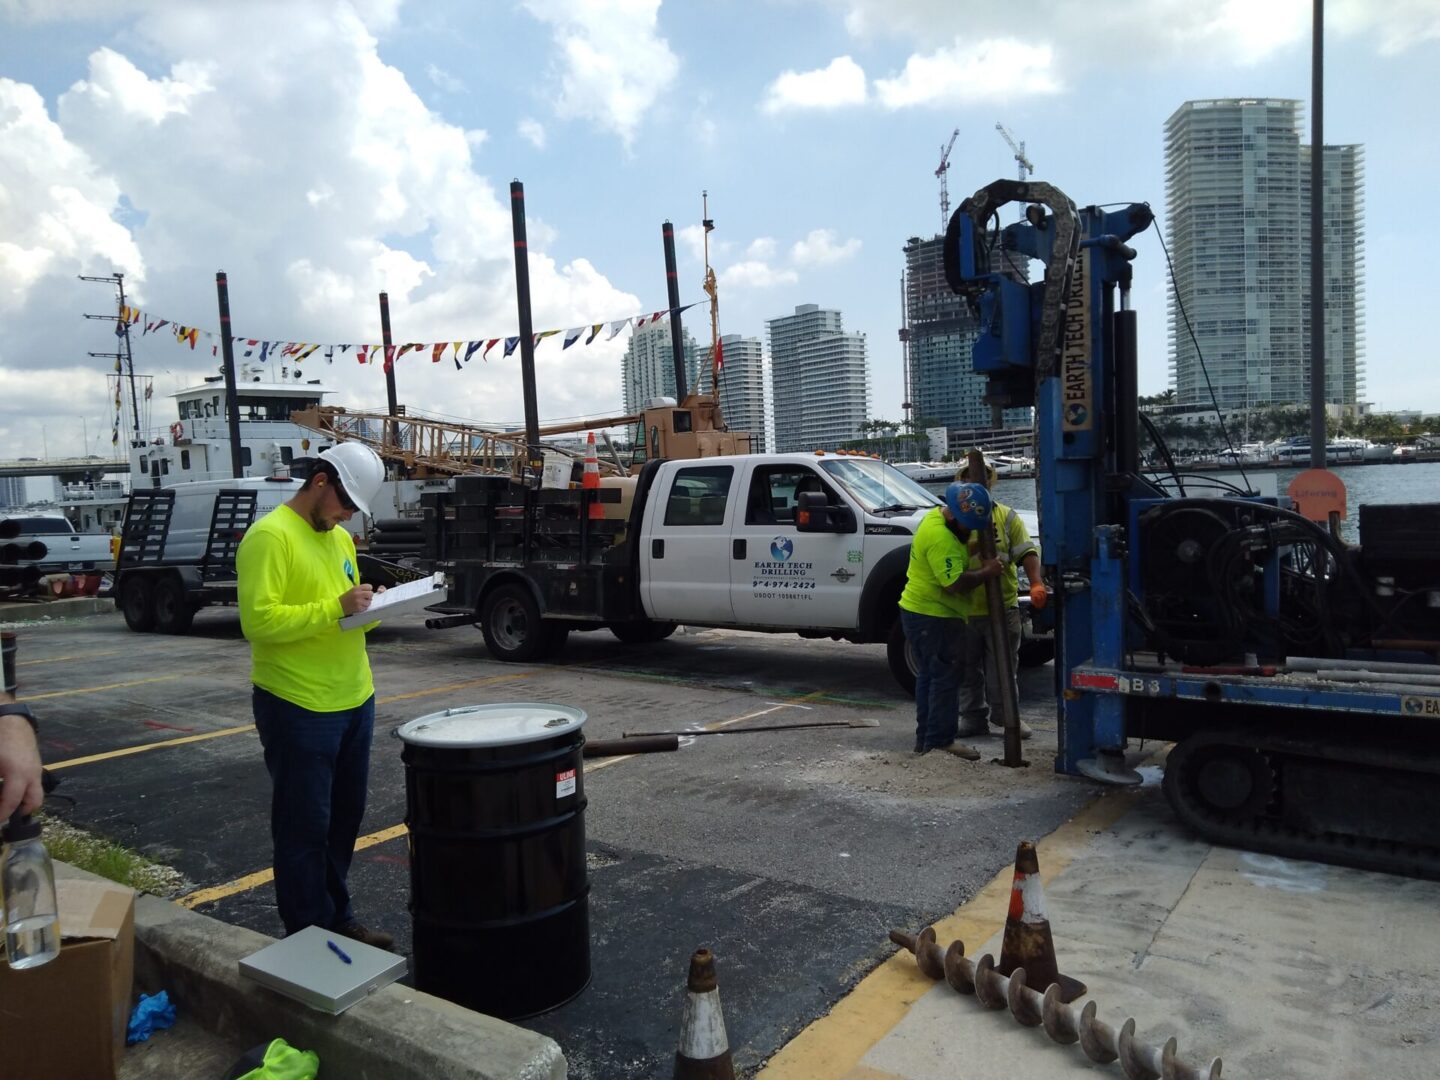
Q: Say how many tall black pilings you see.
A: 4